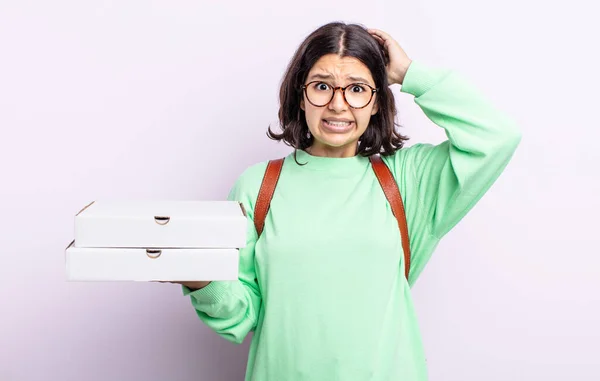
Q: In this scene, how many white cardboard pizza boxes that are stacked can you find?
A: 2